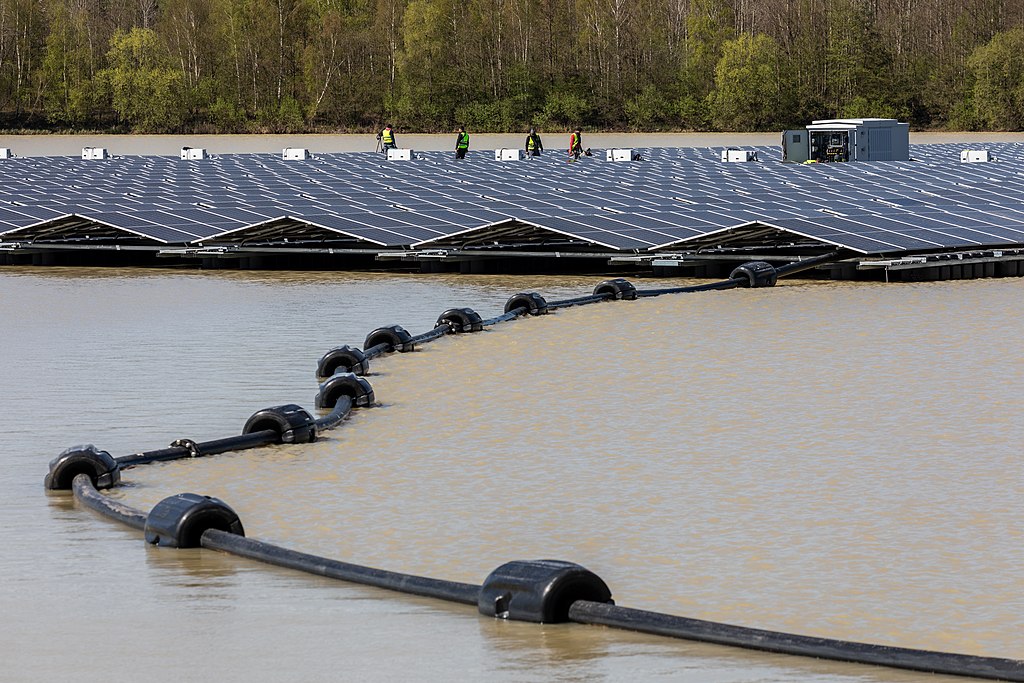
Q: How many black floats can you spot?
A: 11